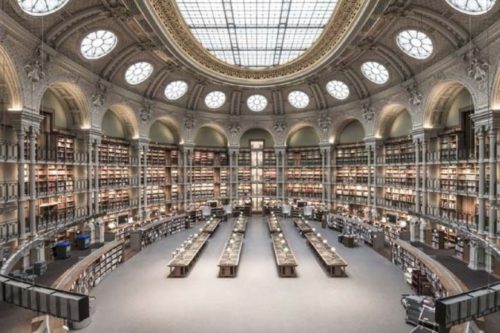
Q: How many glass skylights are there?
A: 12